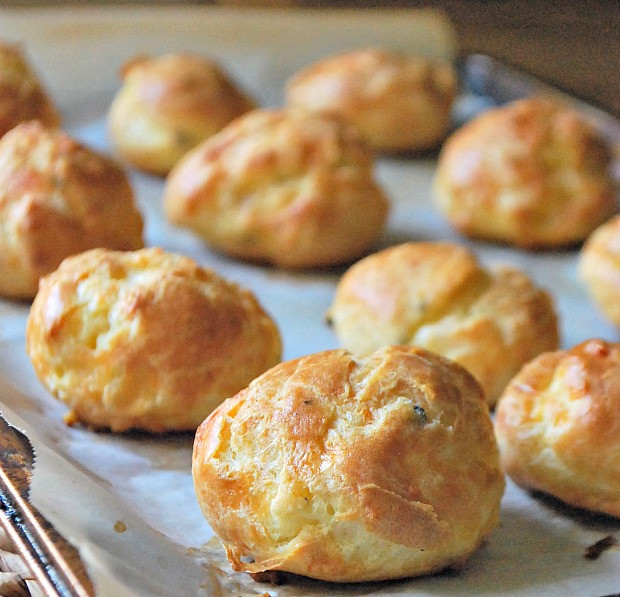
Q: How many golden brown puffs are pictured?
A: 11